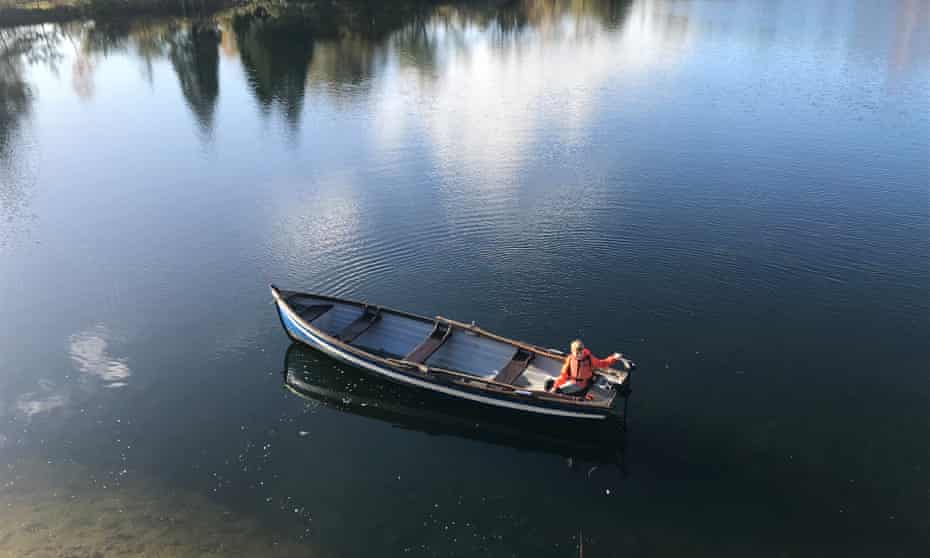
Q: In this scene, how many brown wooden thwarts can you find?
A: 4